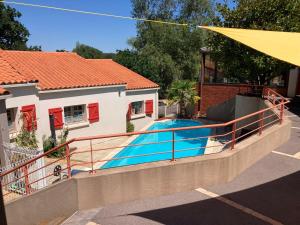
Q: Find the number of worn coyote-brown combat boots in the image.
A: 0